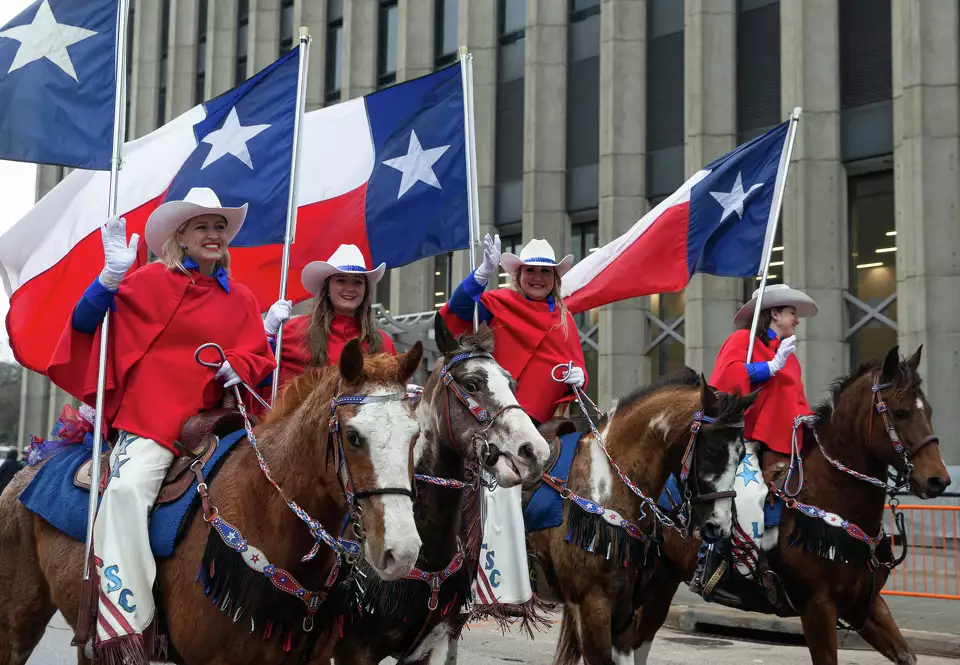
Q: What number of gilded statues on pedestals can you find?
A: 0